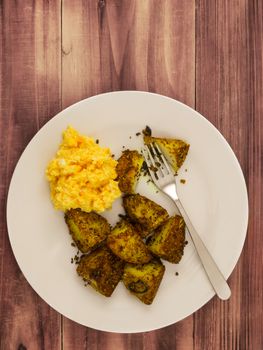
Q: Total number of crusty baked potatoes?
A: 8